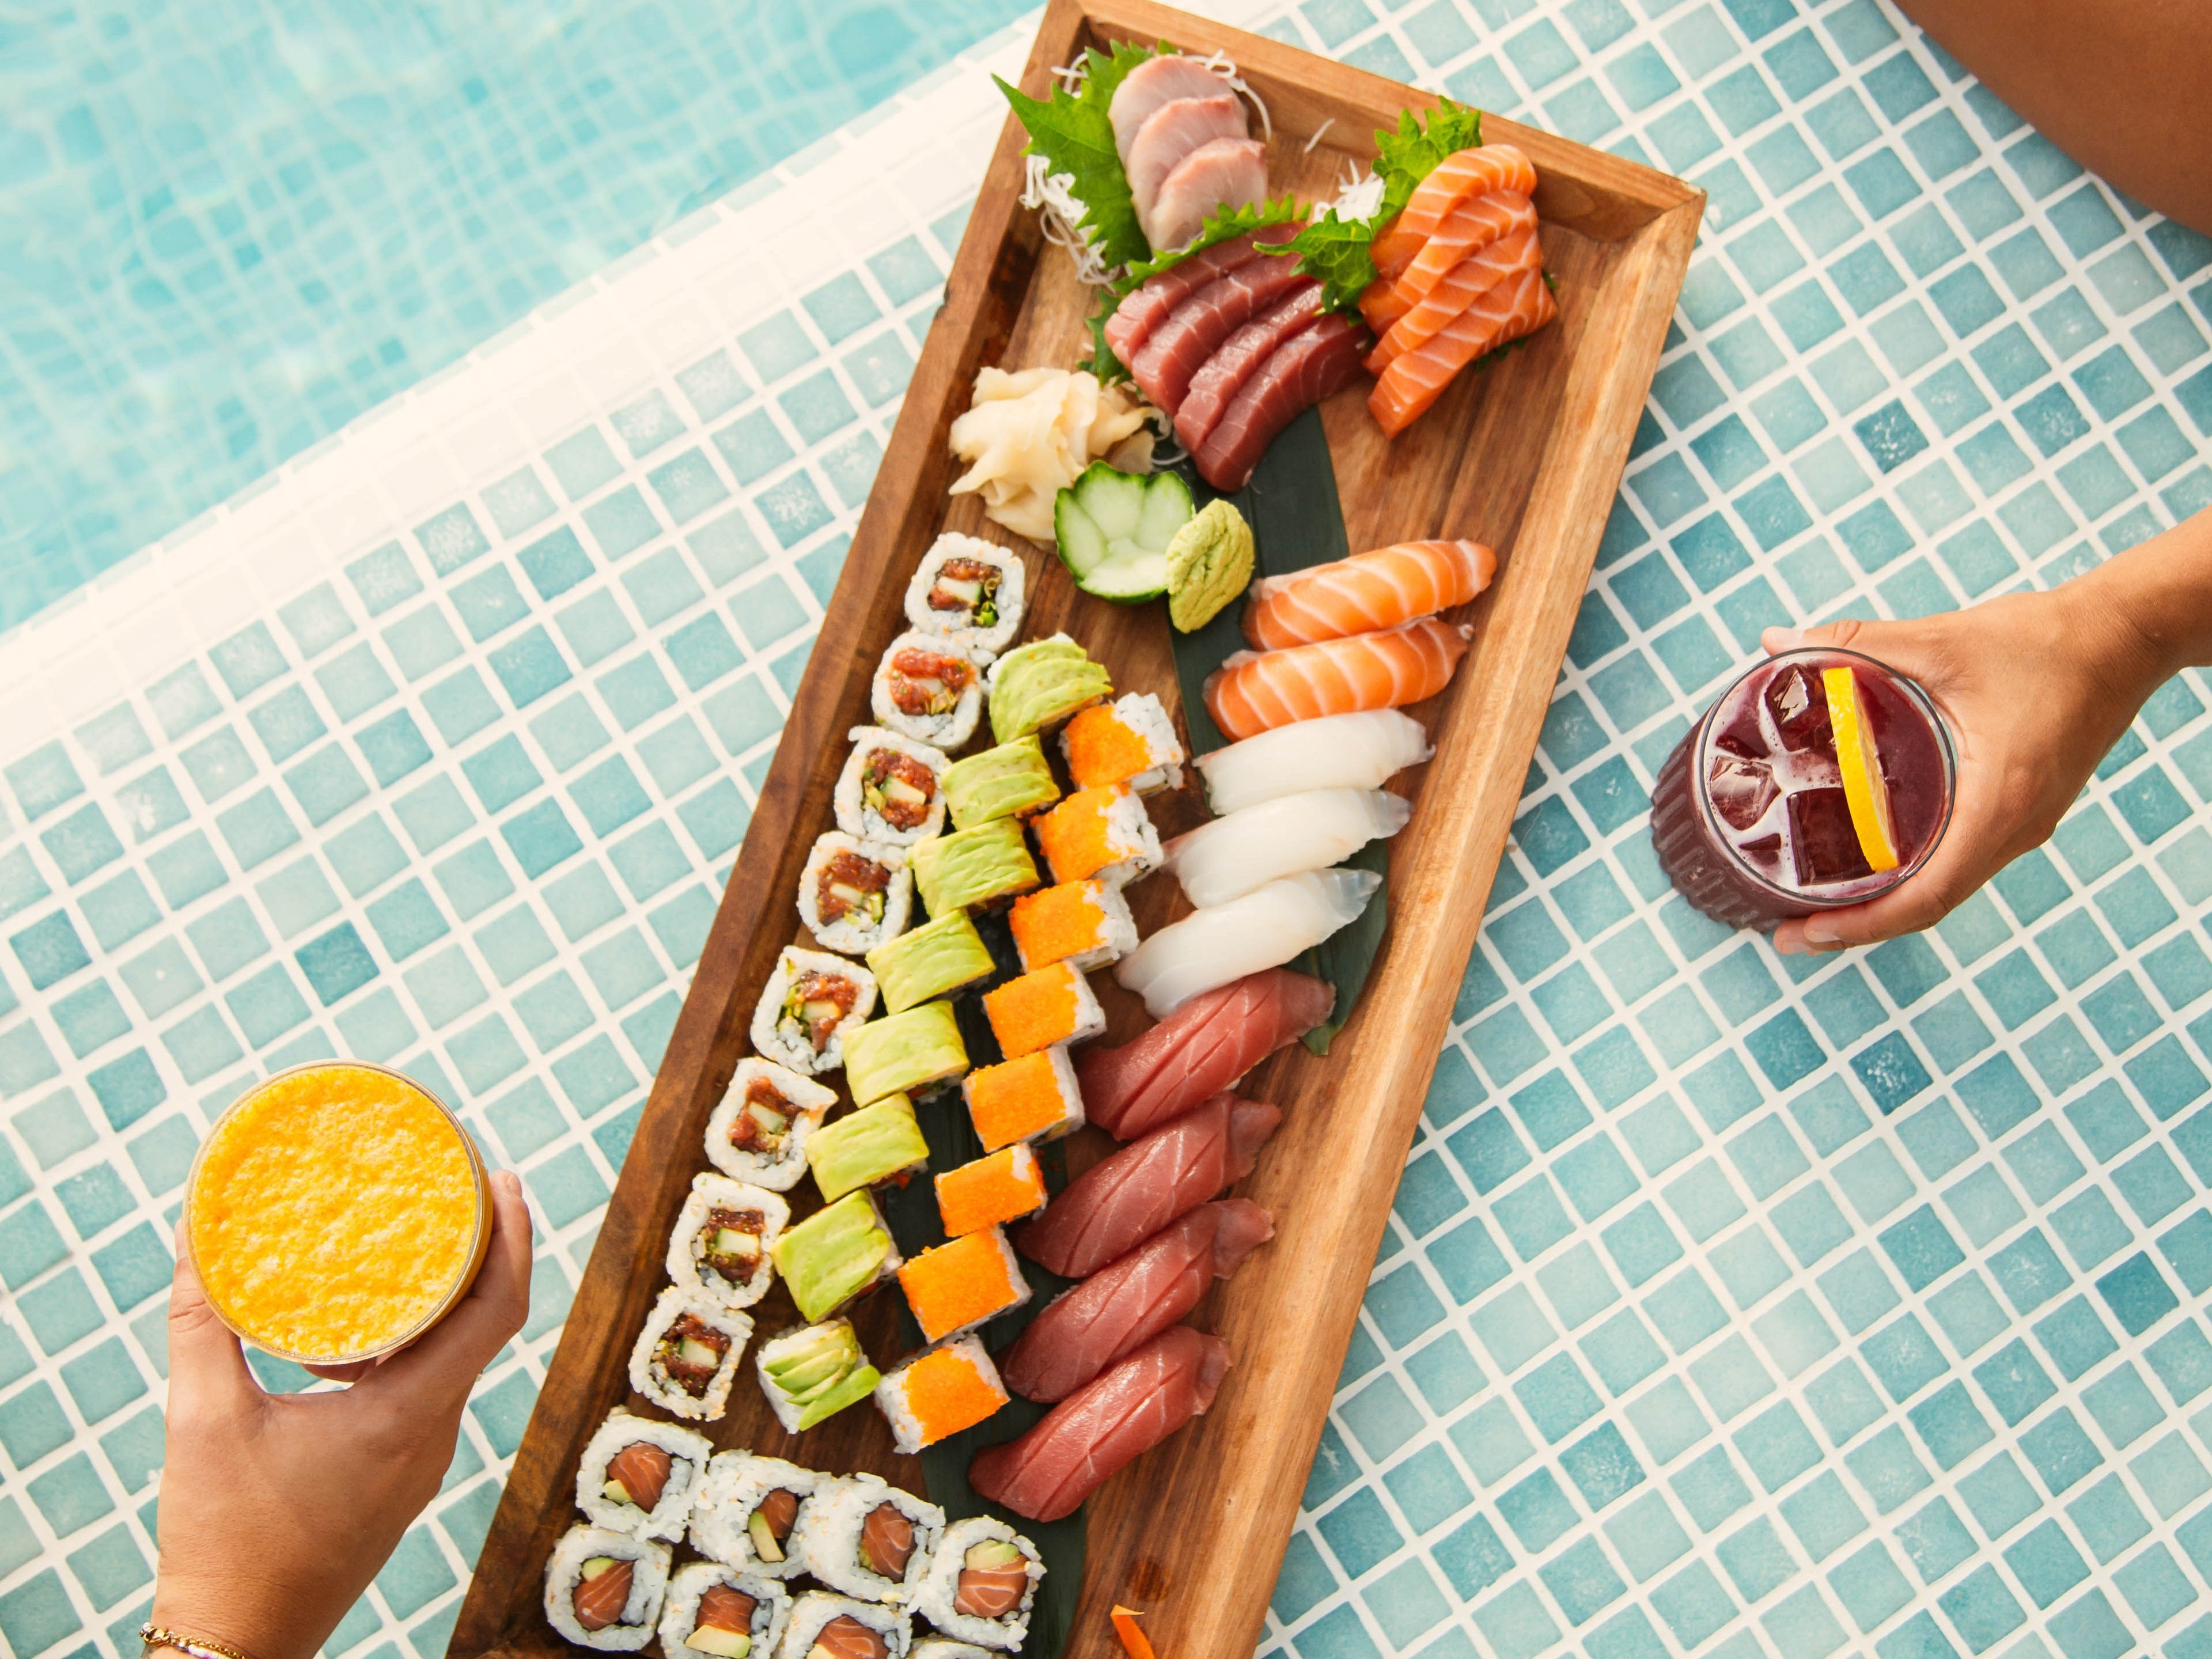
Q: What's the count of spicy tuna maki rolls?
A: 8